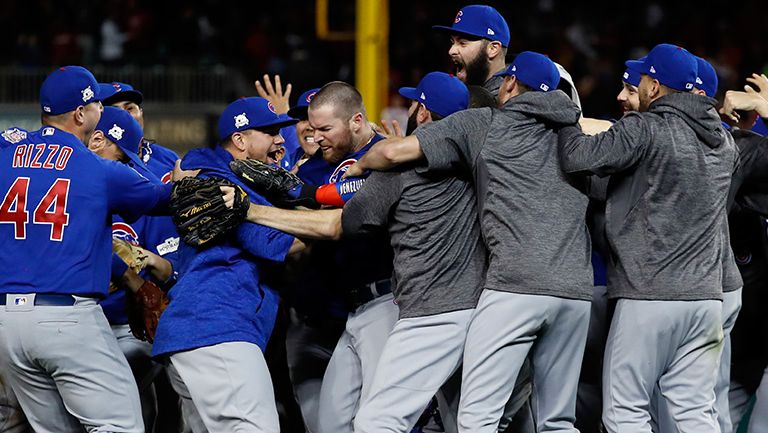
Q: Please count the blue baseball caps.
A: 11